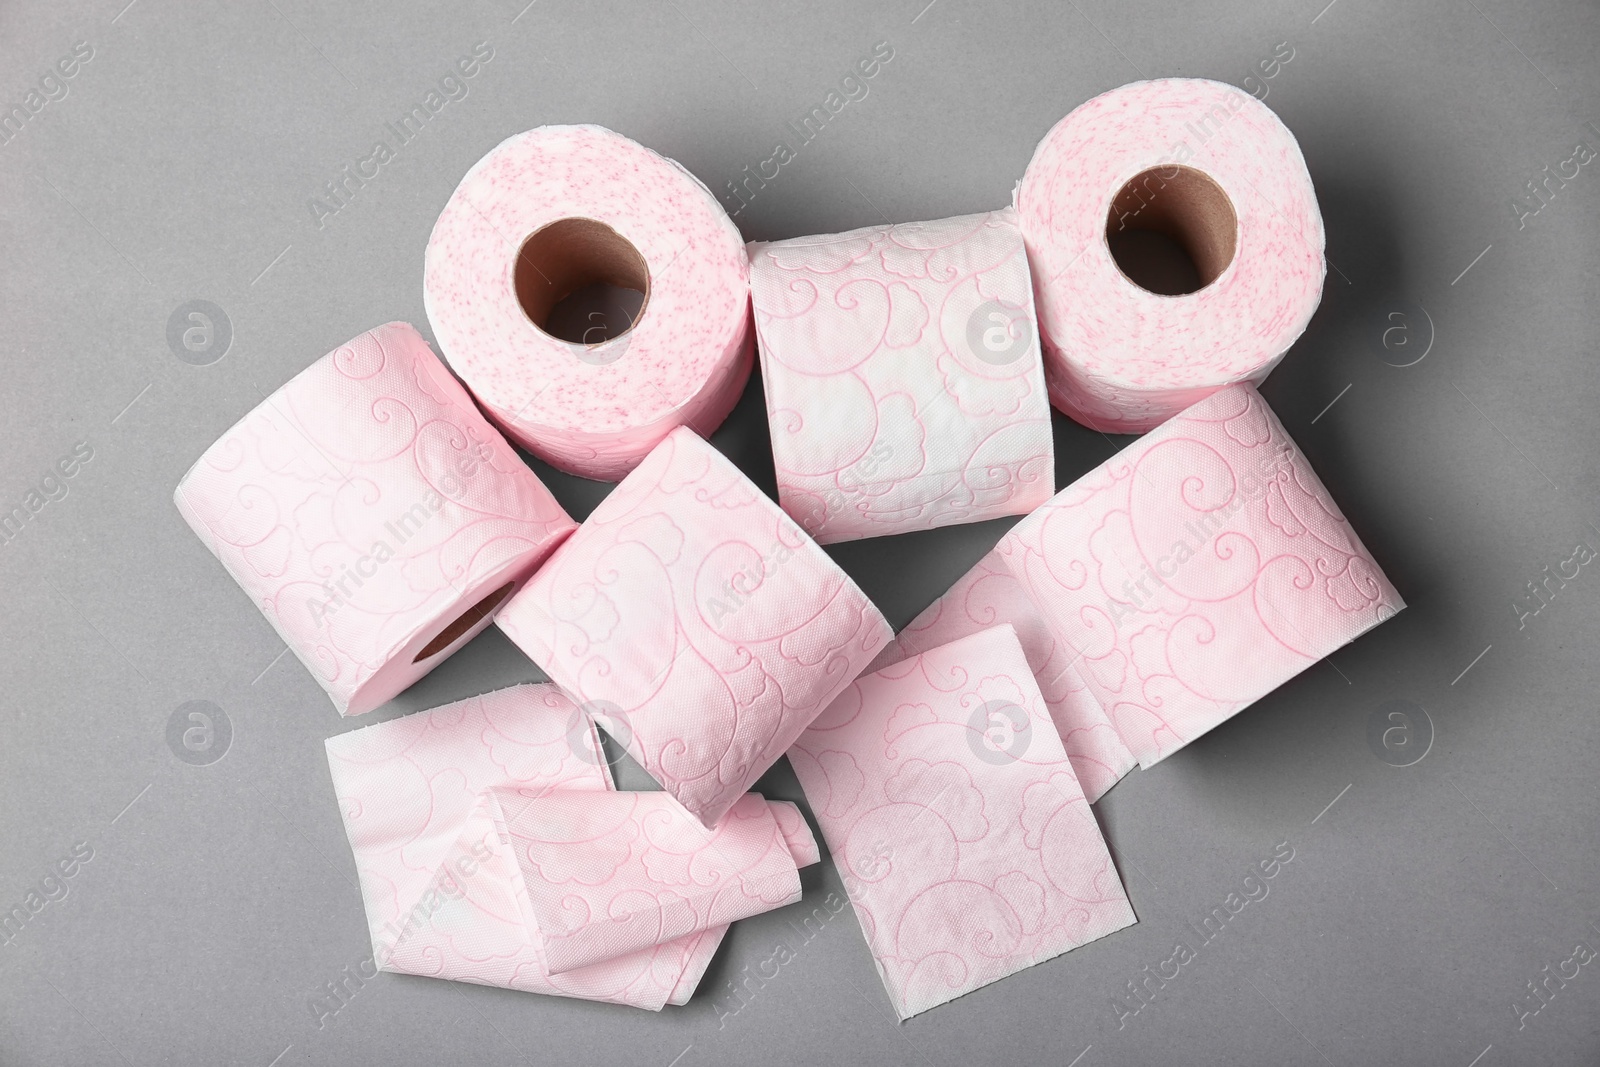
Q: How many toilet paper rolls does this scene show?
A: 6